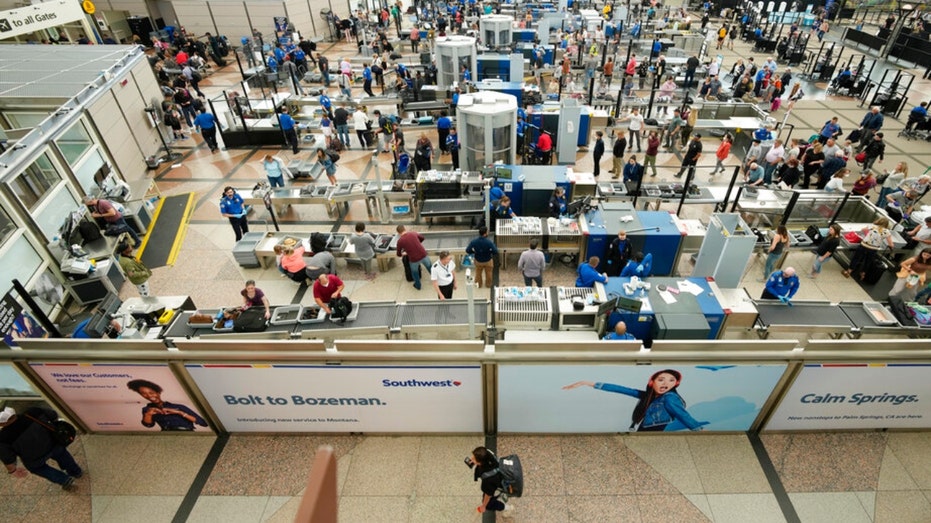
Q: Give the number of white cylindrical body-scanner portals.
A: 3